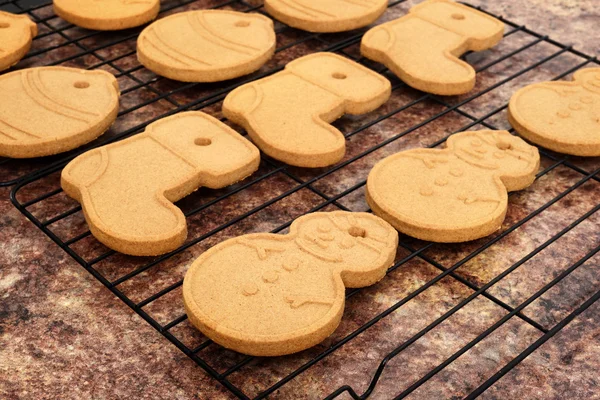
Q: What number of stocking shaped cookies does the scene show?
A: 3